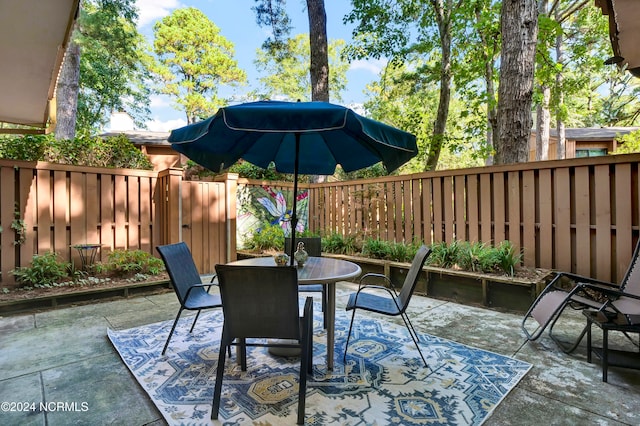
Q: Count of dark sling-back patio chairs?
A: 4